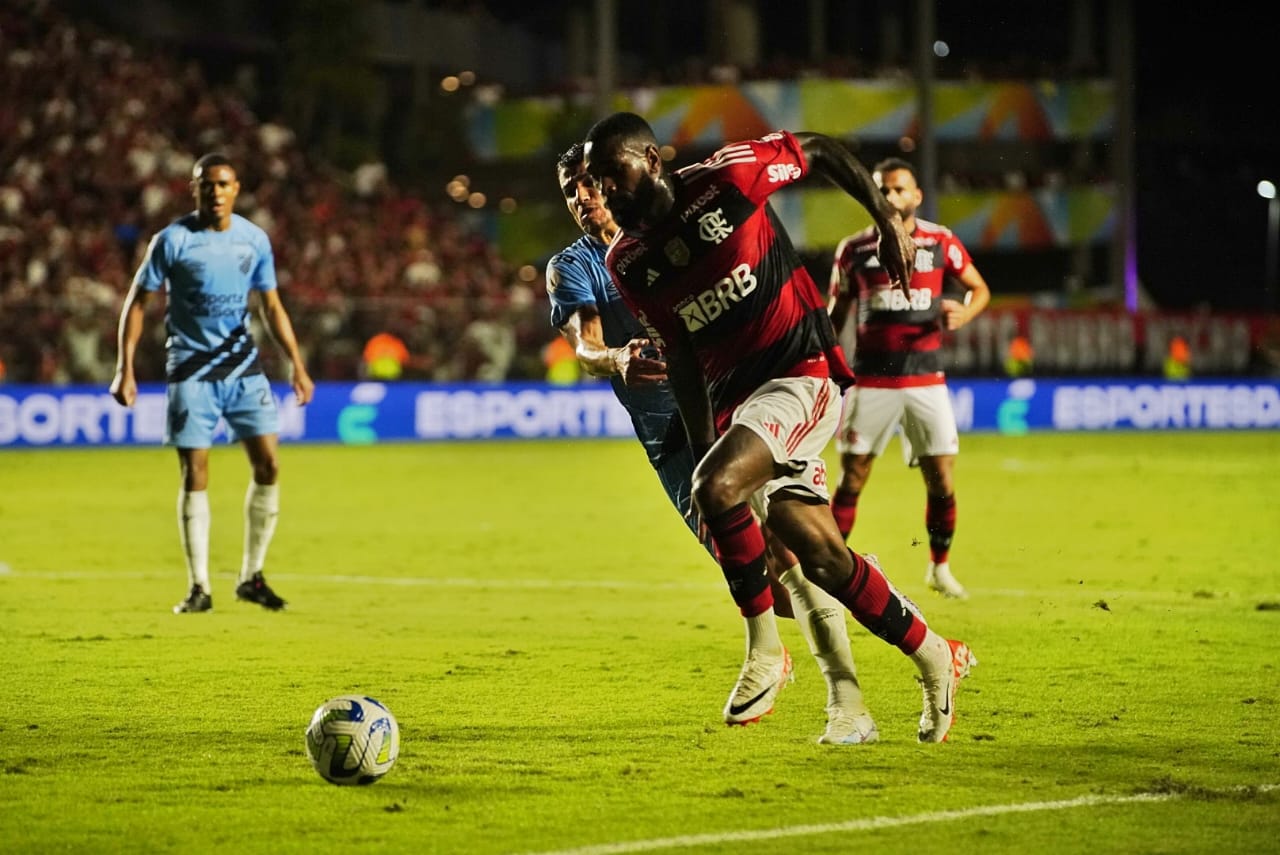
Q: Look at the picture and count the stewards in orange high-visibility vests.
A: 4